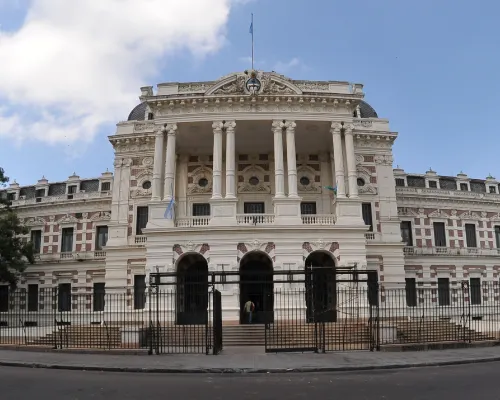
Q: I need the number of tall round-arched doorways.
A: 3